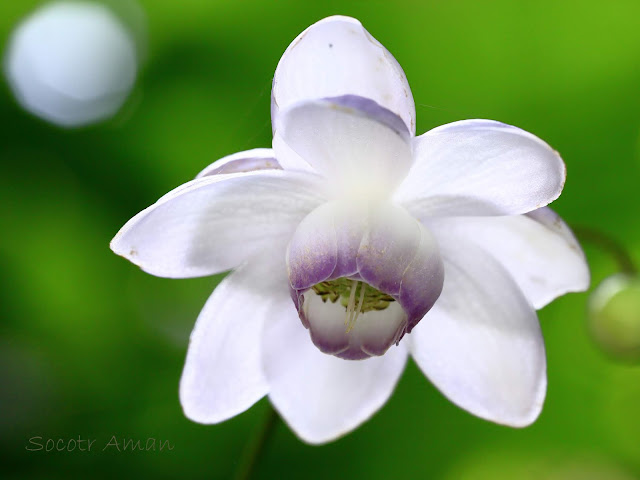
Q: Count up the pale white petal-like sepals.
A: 9